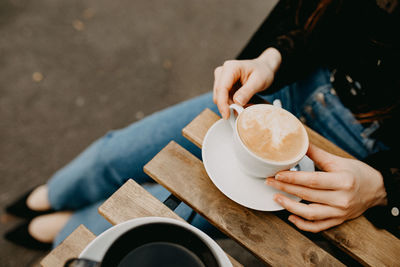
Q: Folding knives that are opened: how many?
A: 0